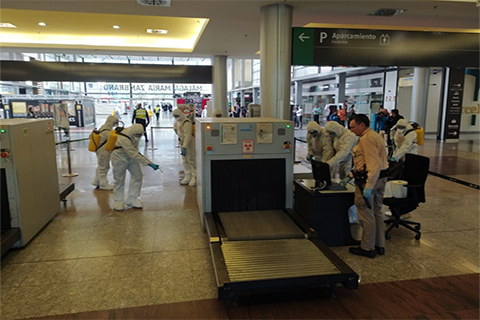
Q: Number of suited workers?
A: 6